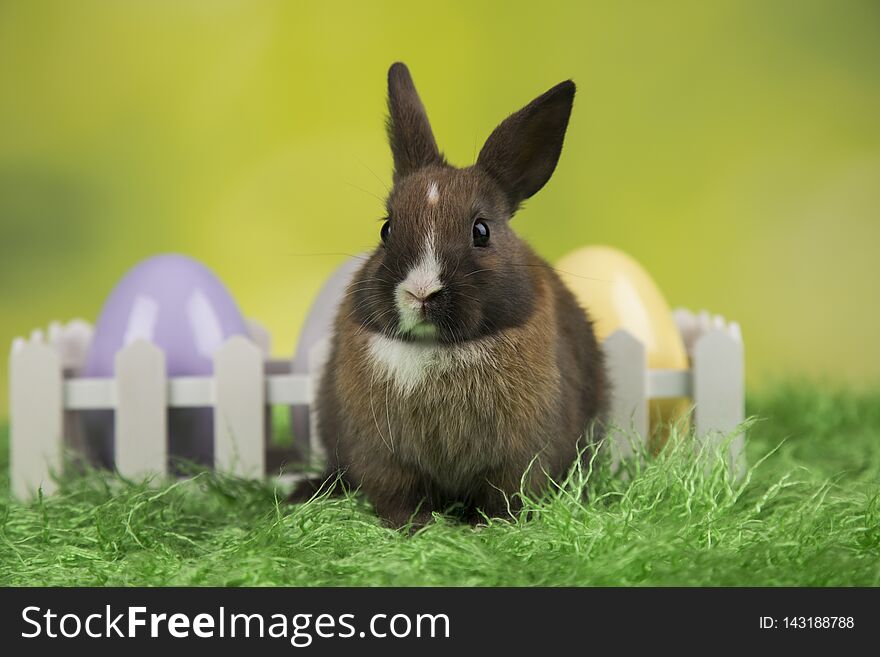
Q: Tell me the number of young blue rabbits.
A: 0